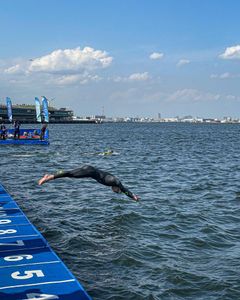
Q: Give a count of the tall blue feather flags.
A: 3